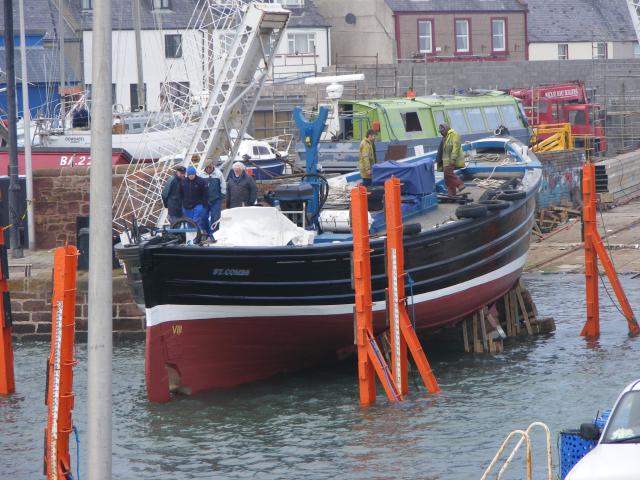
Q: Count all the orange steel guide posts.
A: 5